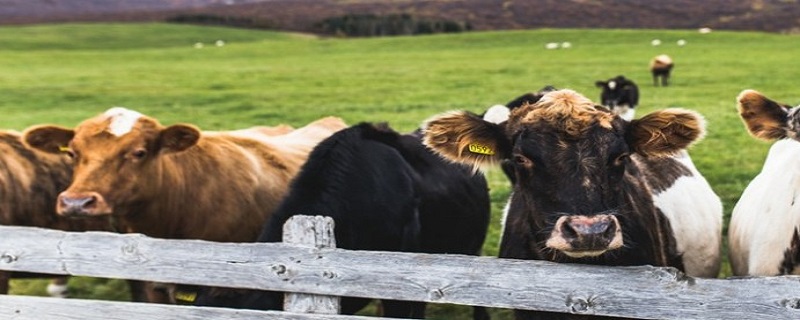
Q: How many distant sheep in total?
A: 7